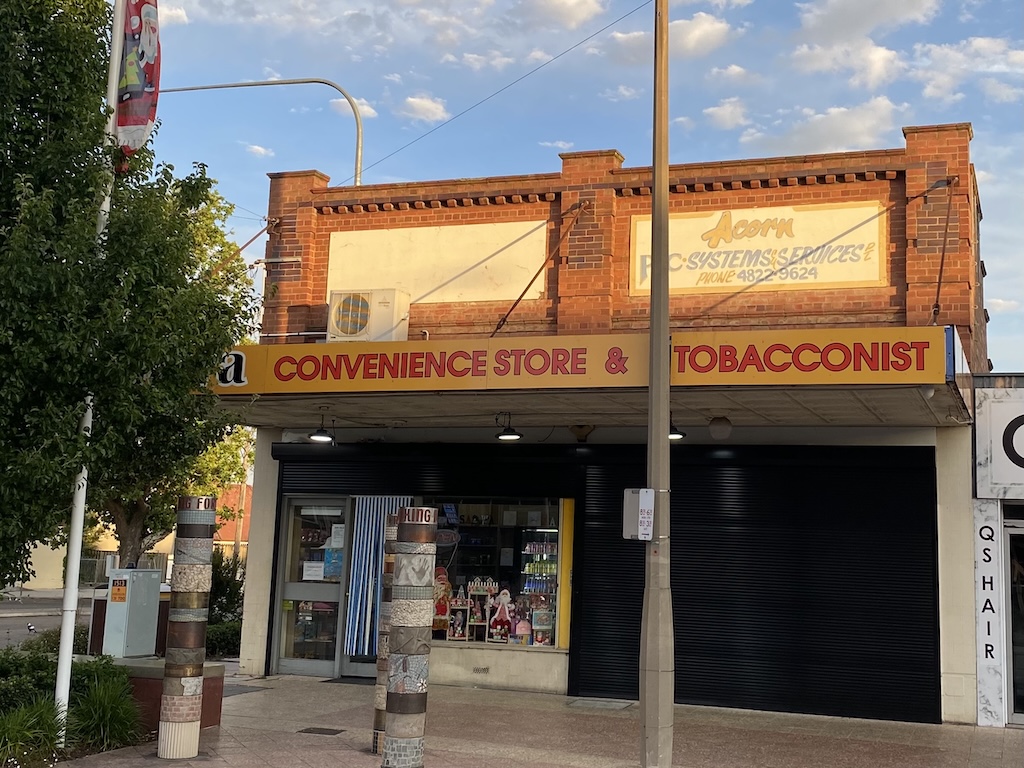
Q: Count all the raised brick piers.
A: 3